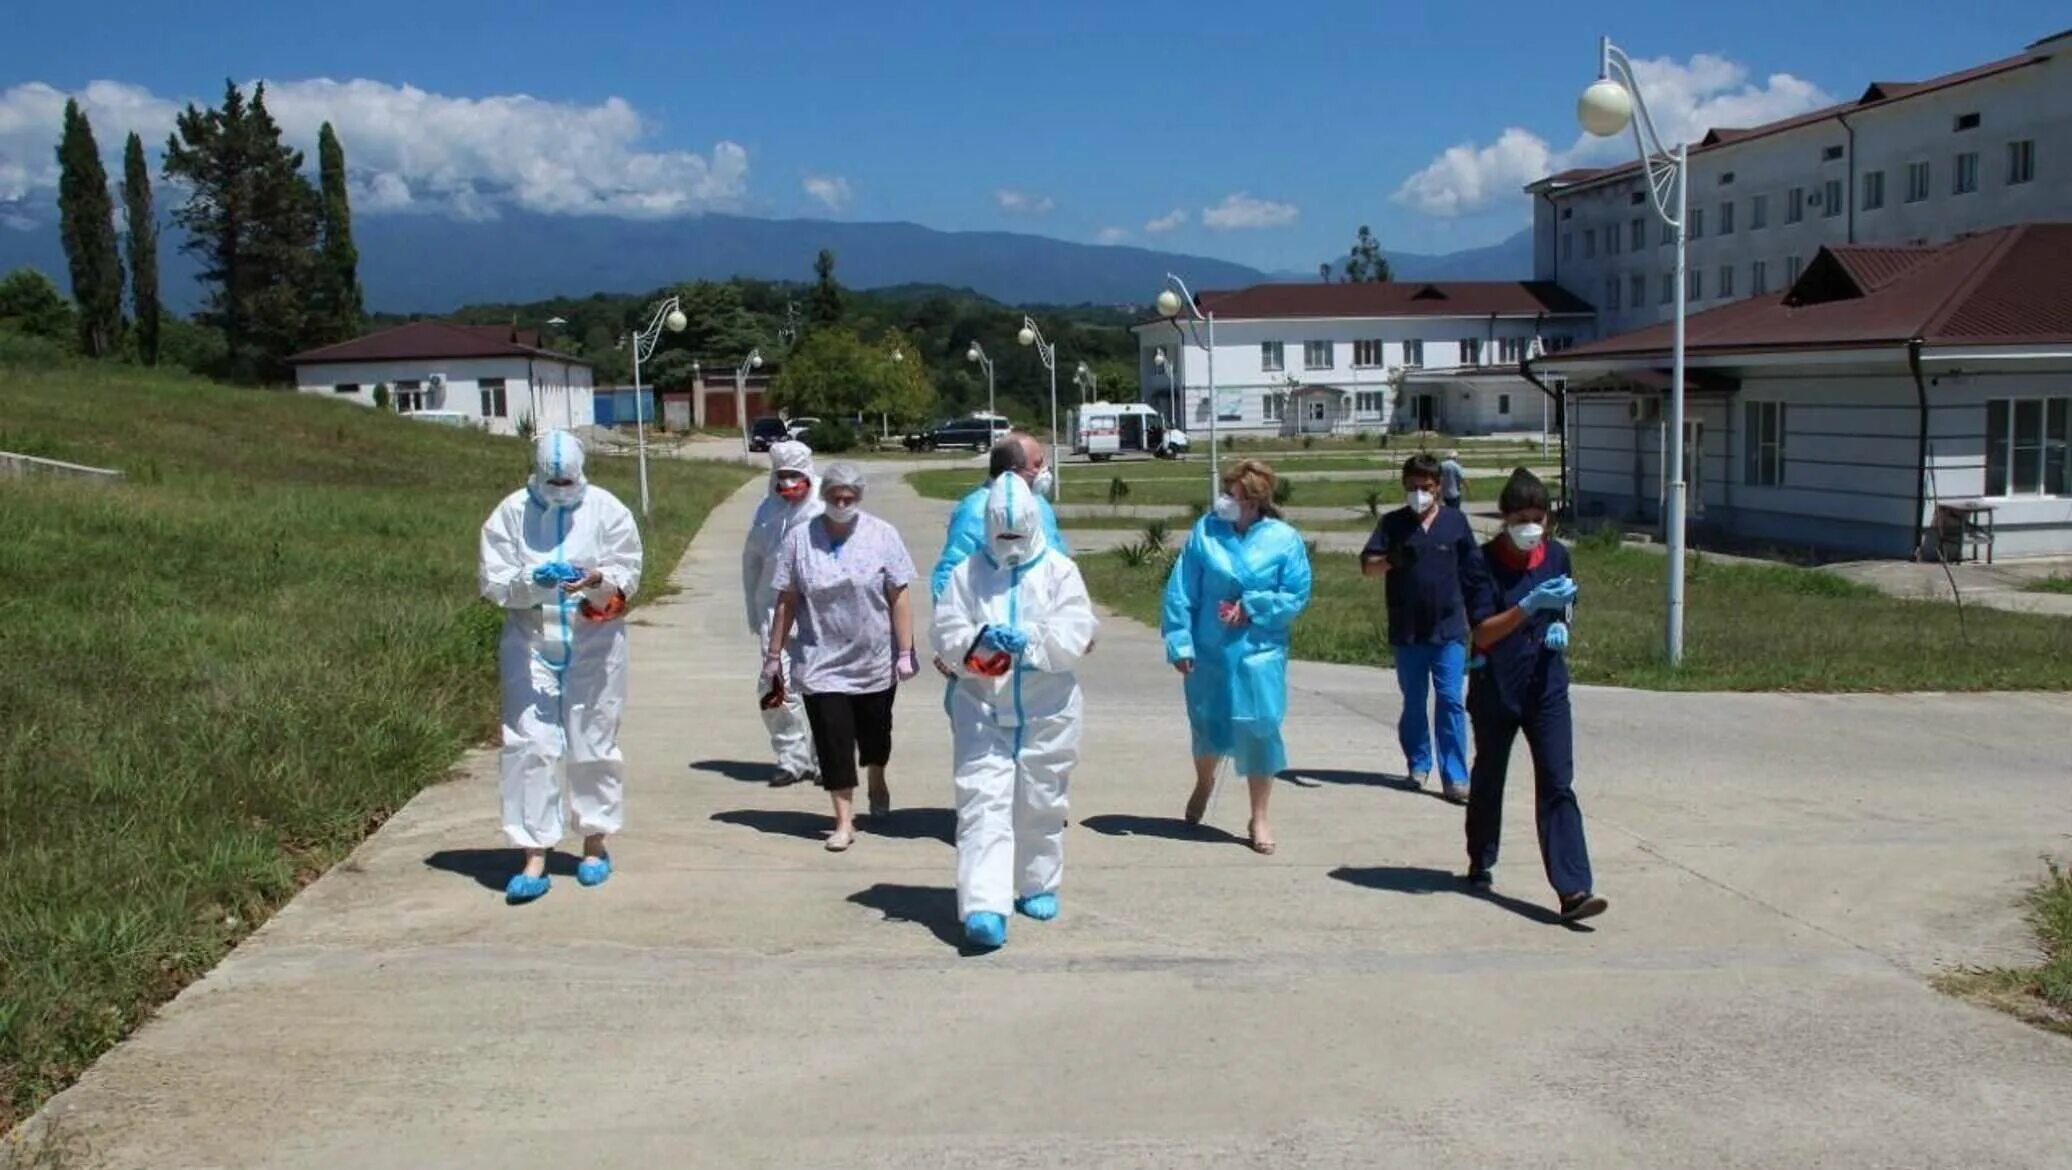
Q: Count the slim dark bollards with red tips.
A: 0